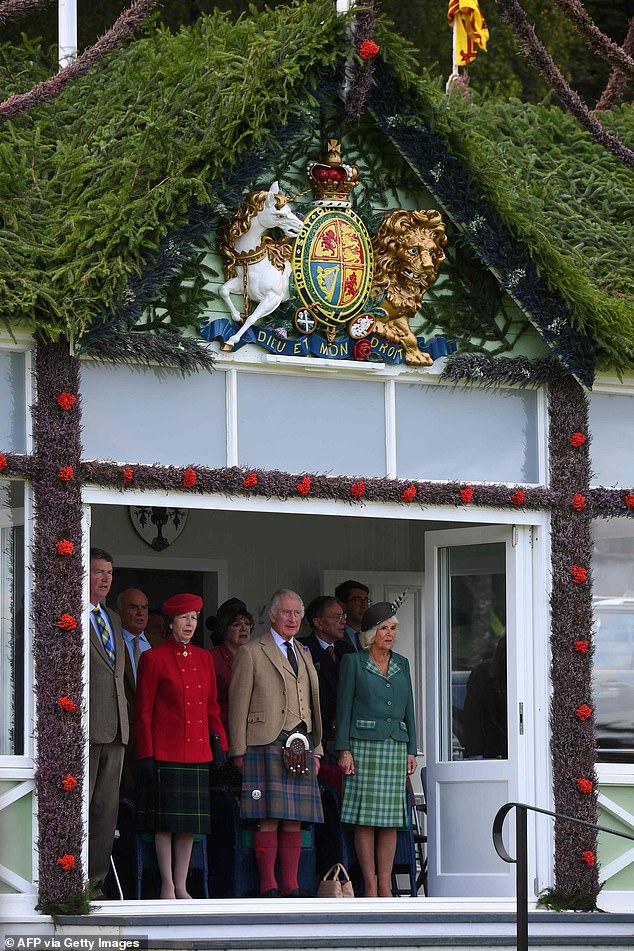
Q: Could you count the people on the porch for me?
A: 9